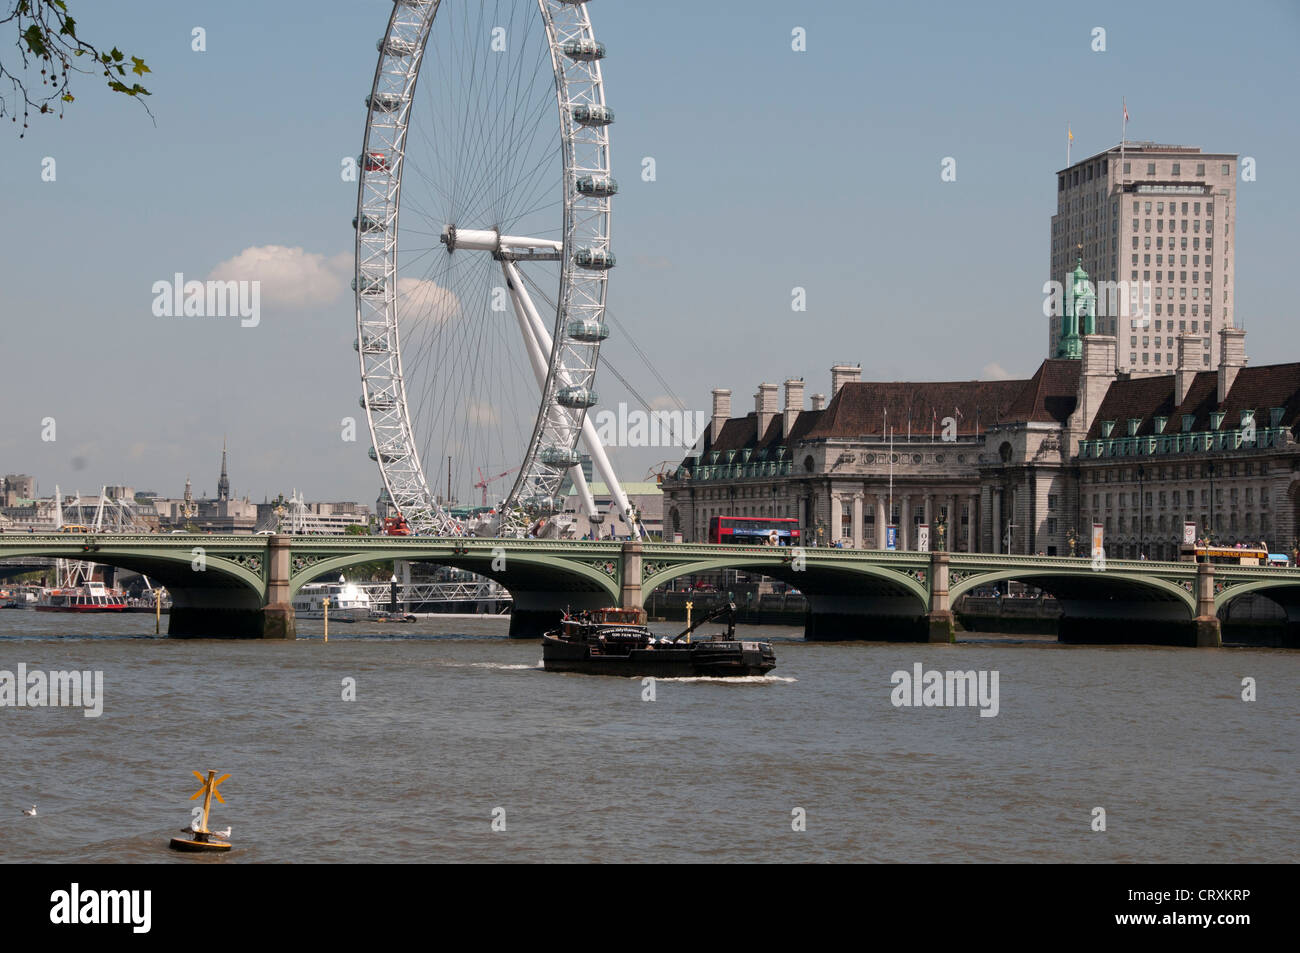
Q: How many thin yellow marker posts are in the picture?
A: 3